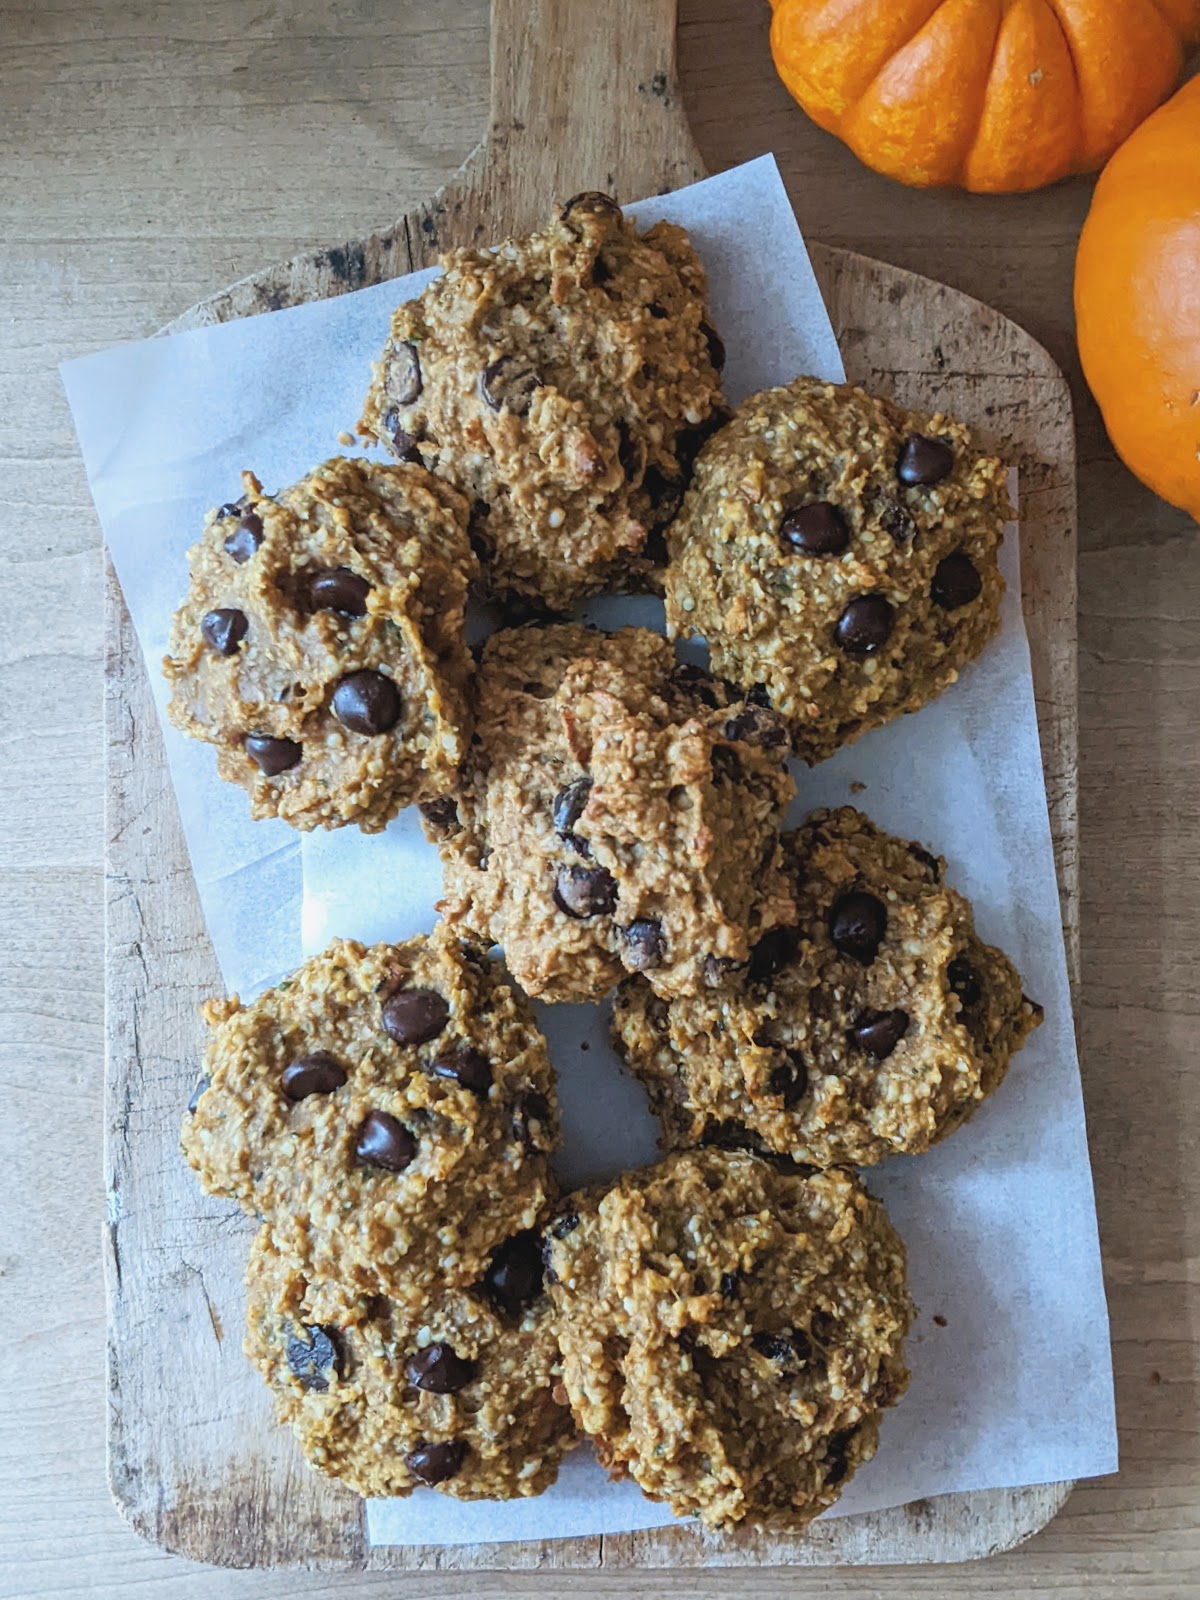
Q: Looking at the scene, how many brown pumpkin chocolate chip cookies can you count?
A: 8